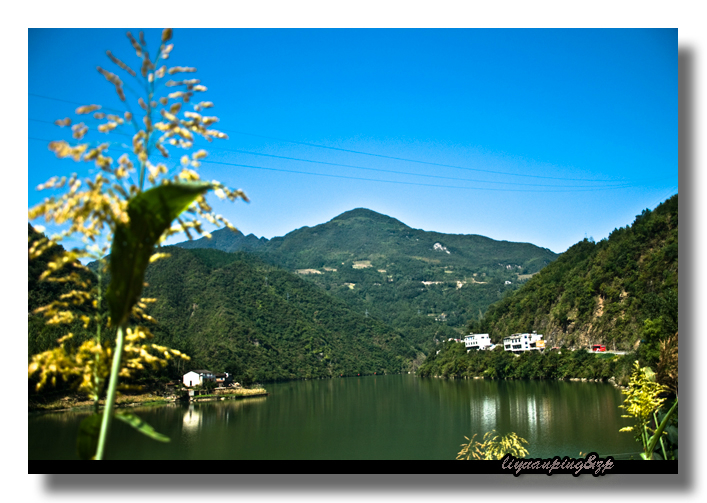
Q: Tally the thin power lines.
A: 3